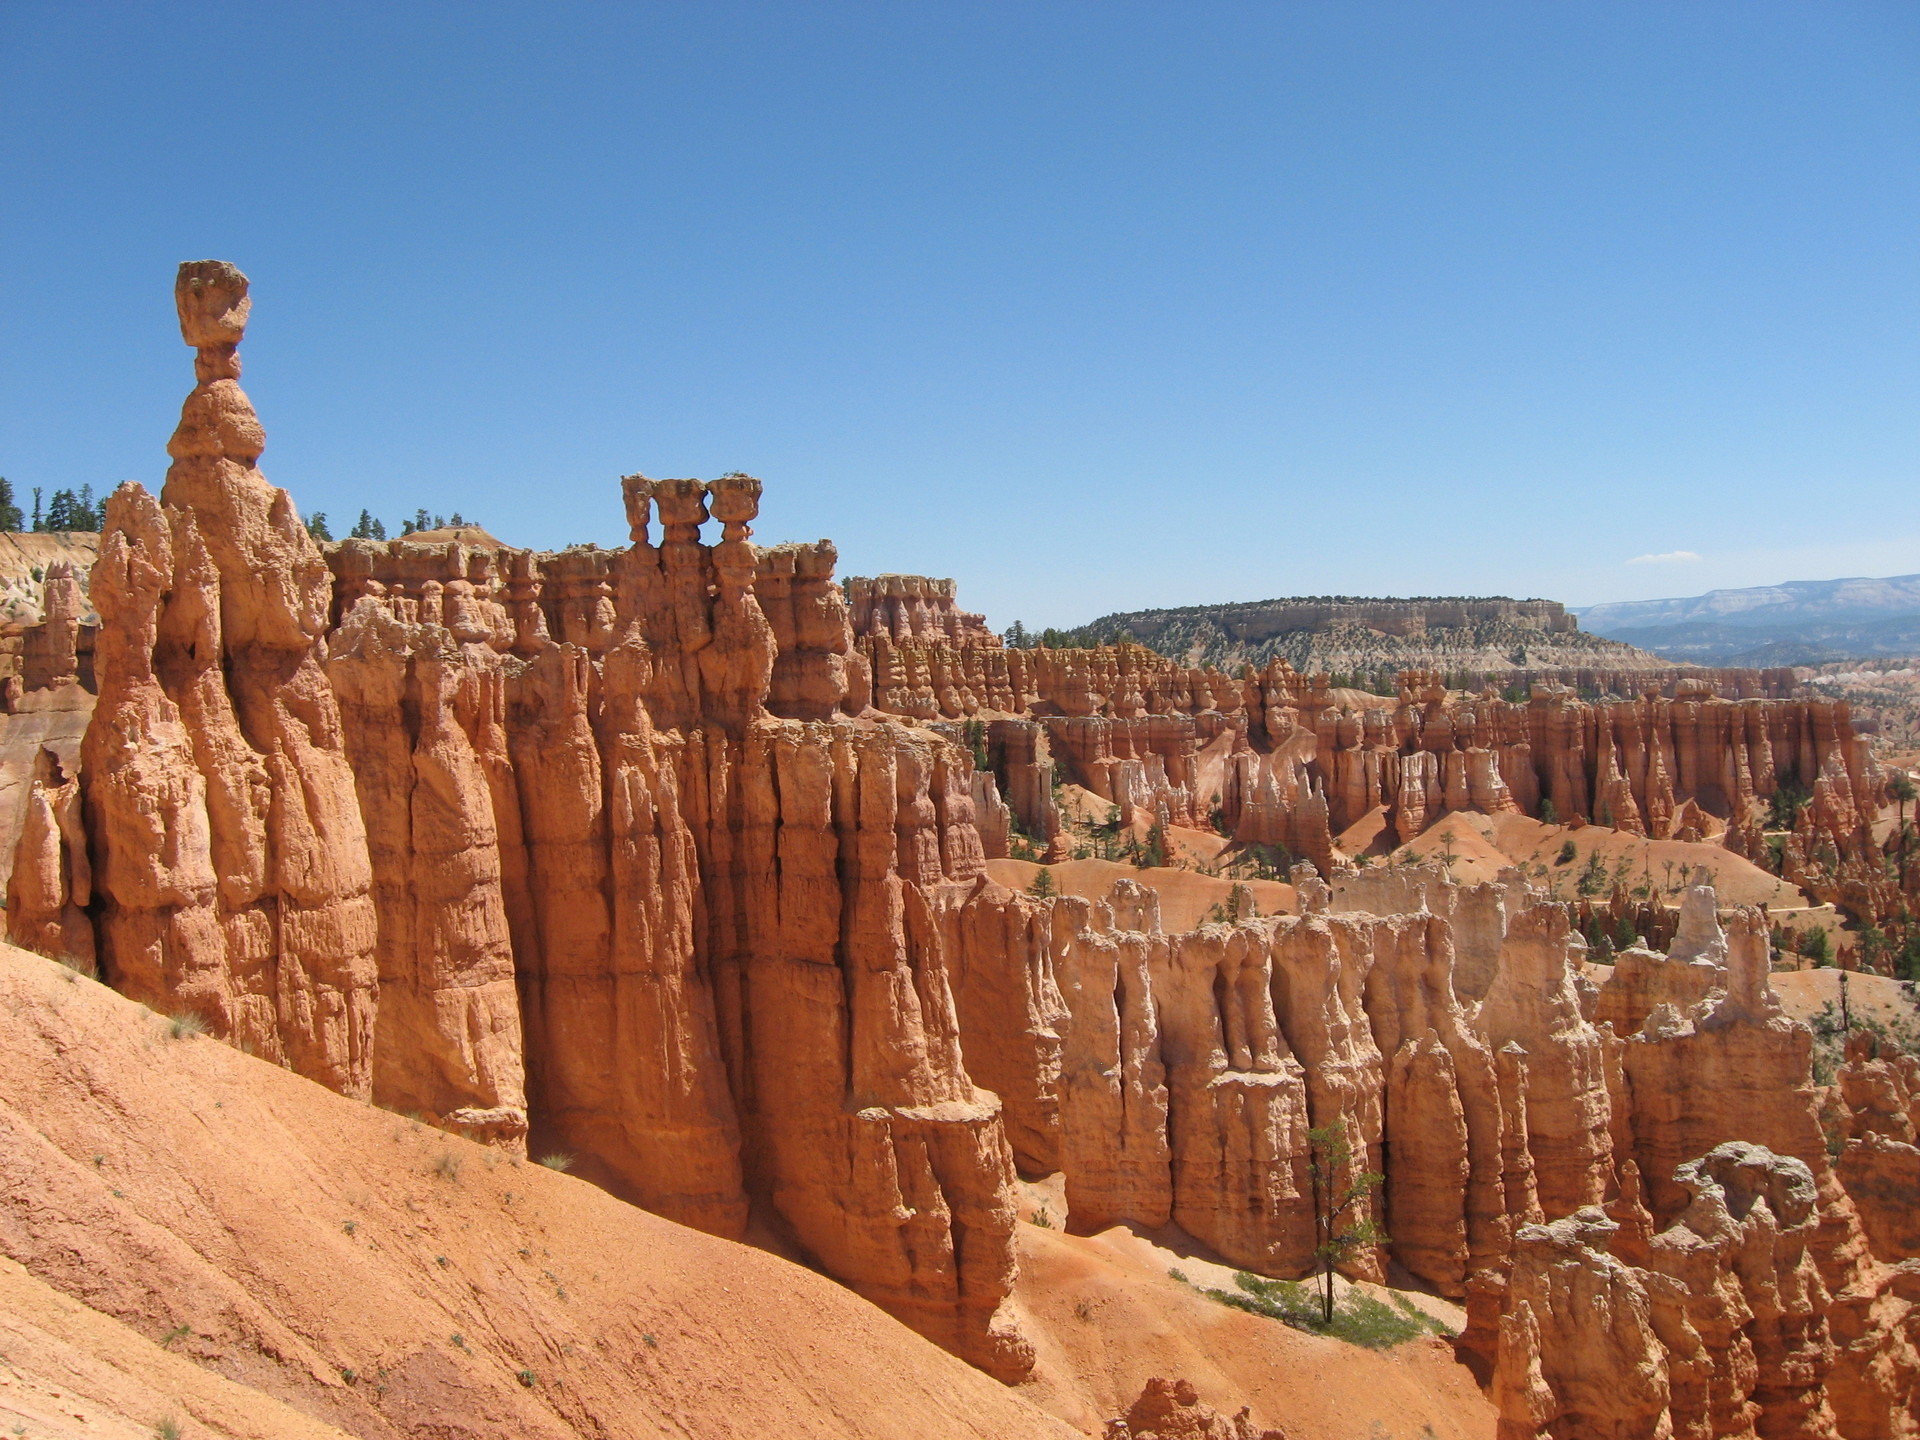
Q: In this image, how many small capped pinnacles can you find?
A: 3